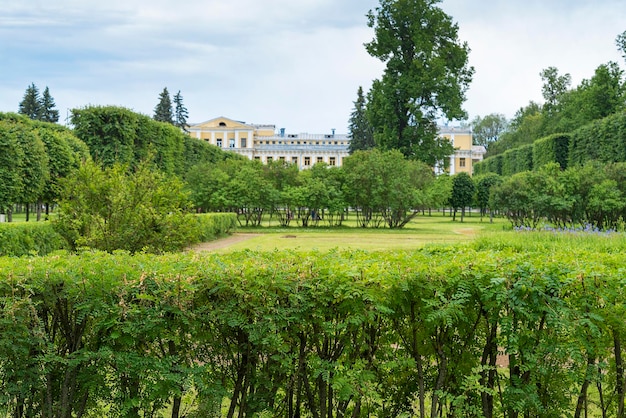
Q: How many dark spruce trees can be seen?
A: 5